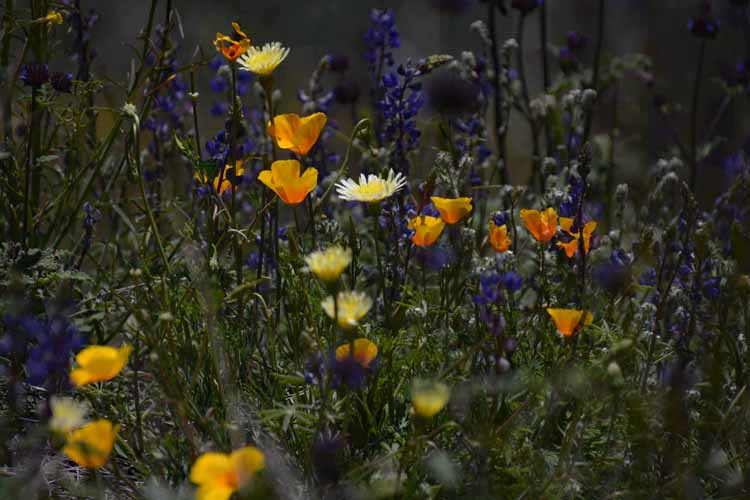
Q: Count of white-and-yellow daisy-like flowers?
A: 6